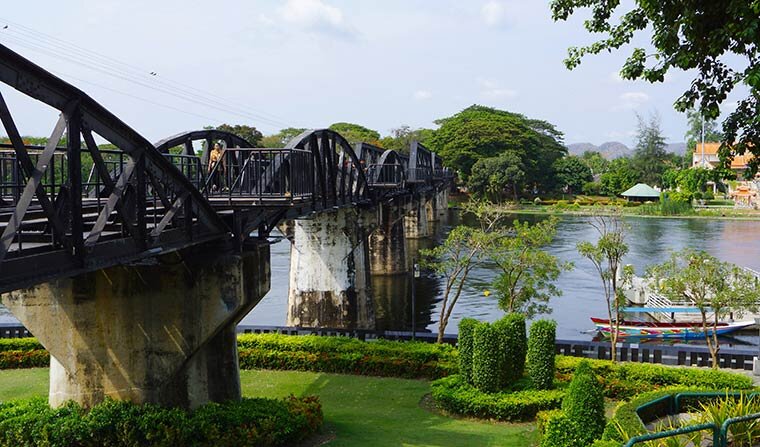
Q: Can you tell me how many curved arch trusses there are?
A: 4